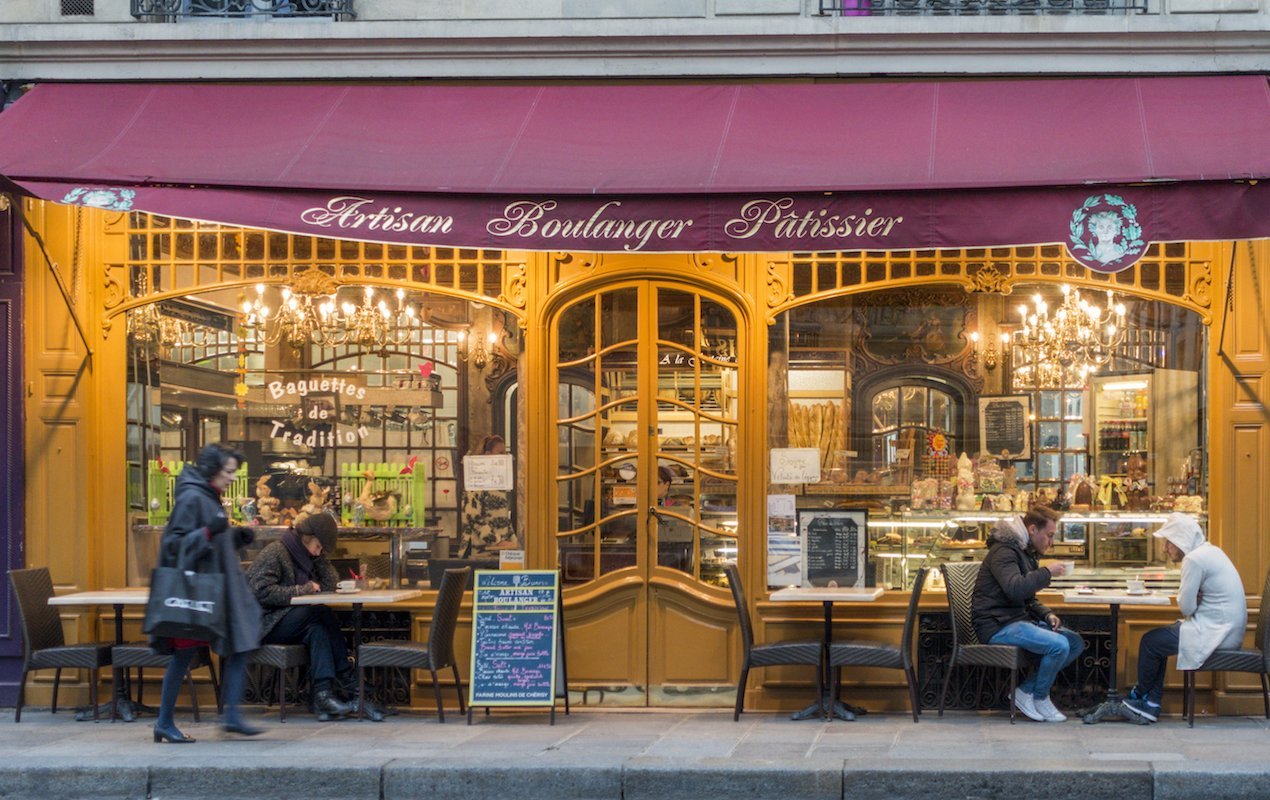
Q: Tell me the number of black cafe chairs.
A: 8